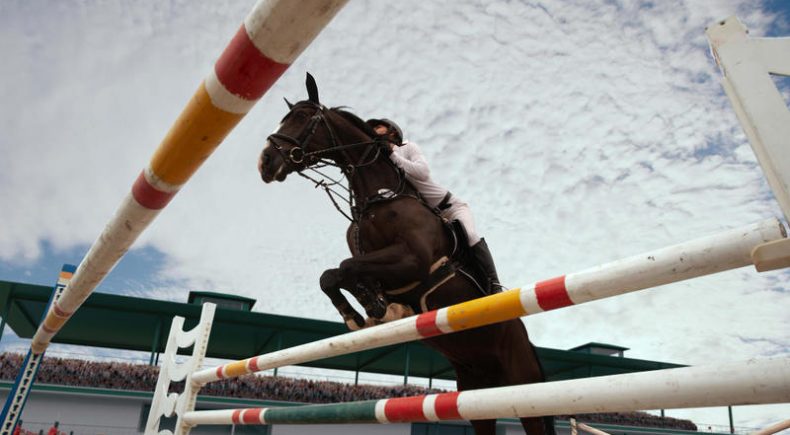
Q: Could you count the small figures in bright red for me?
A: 2